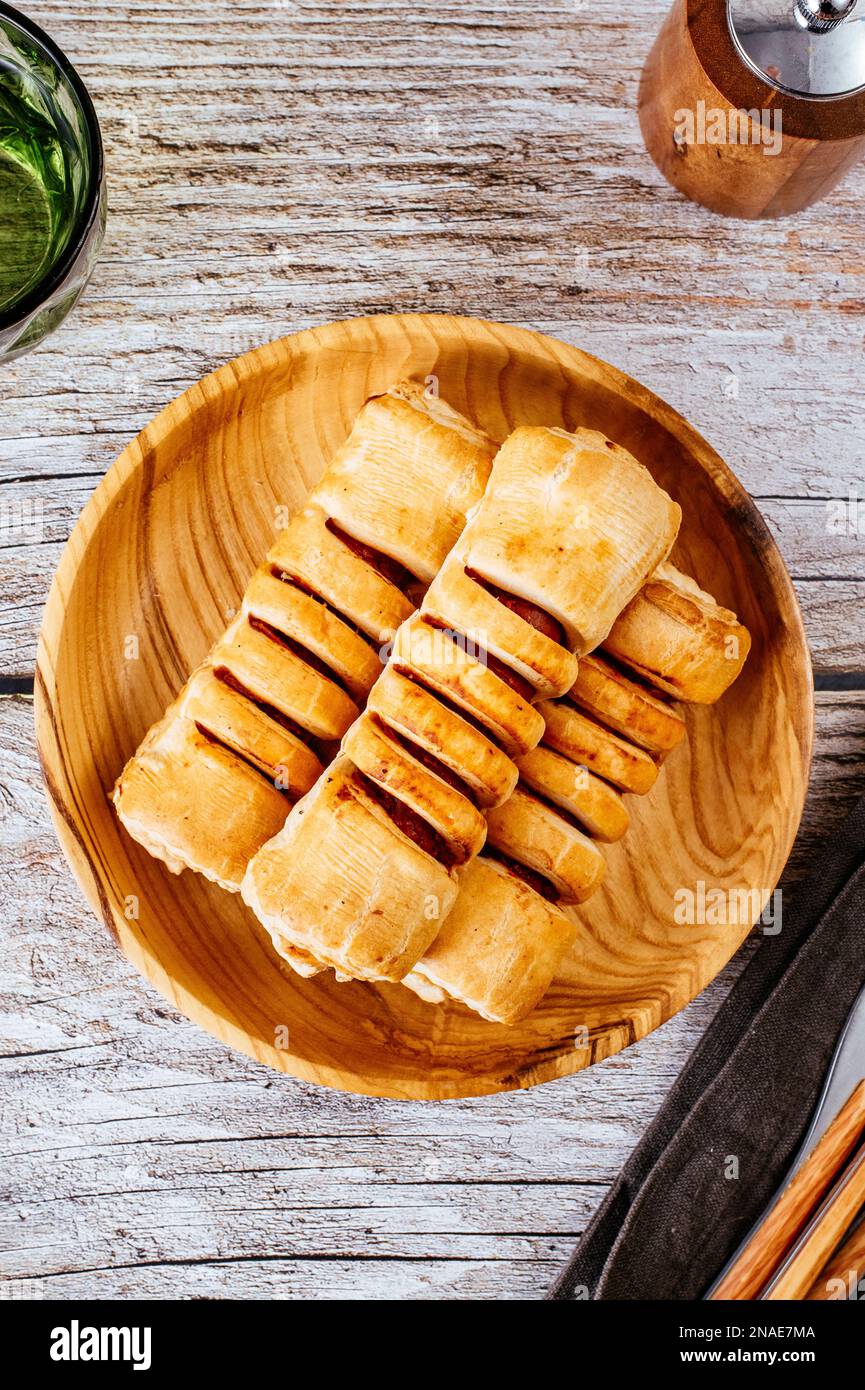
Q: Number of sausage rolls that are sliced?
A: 3